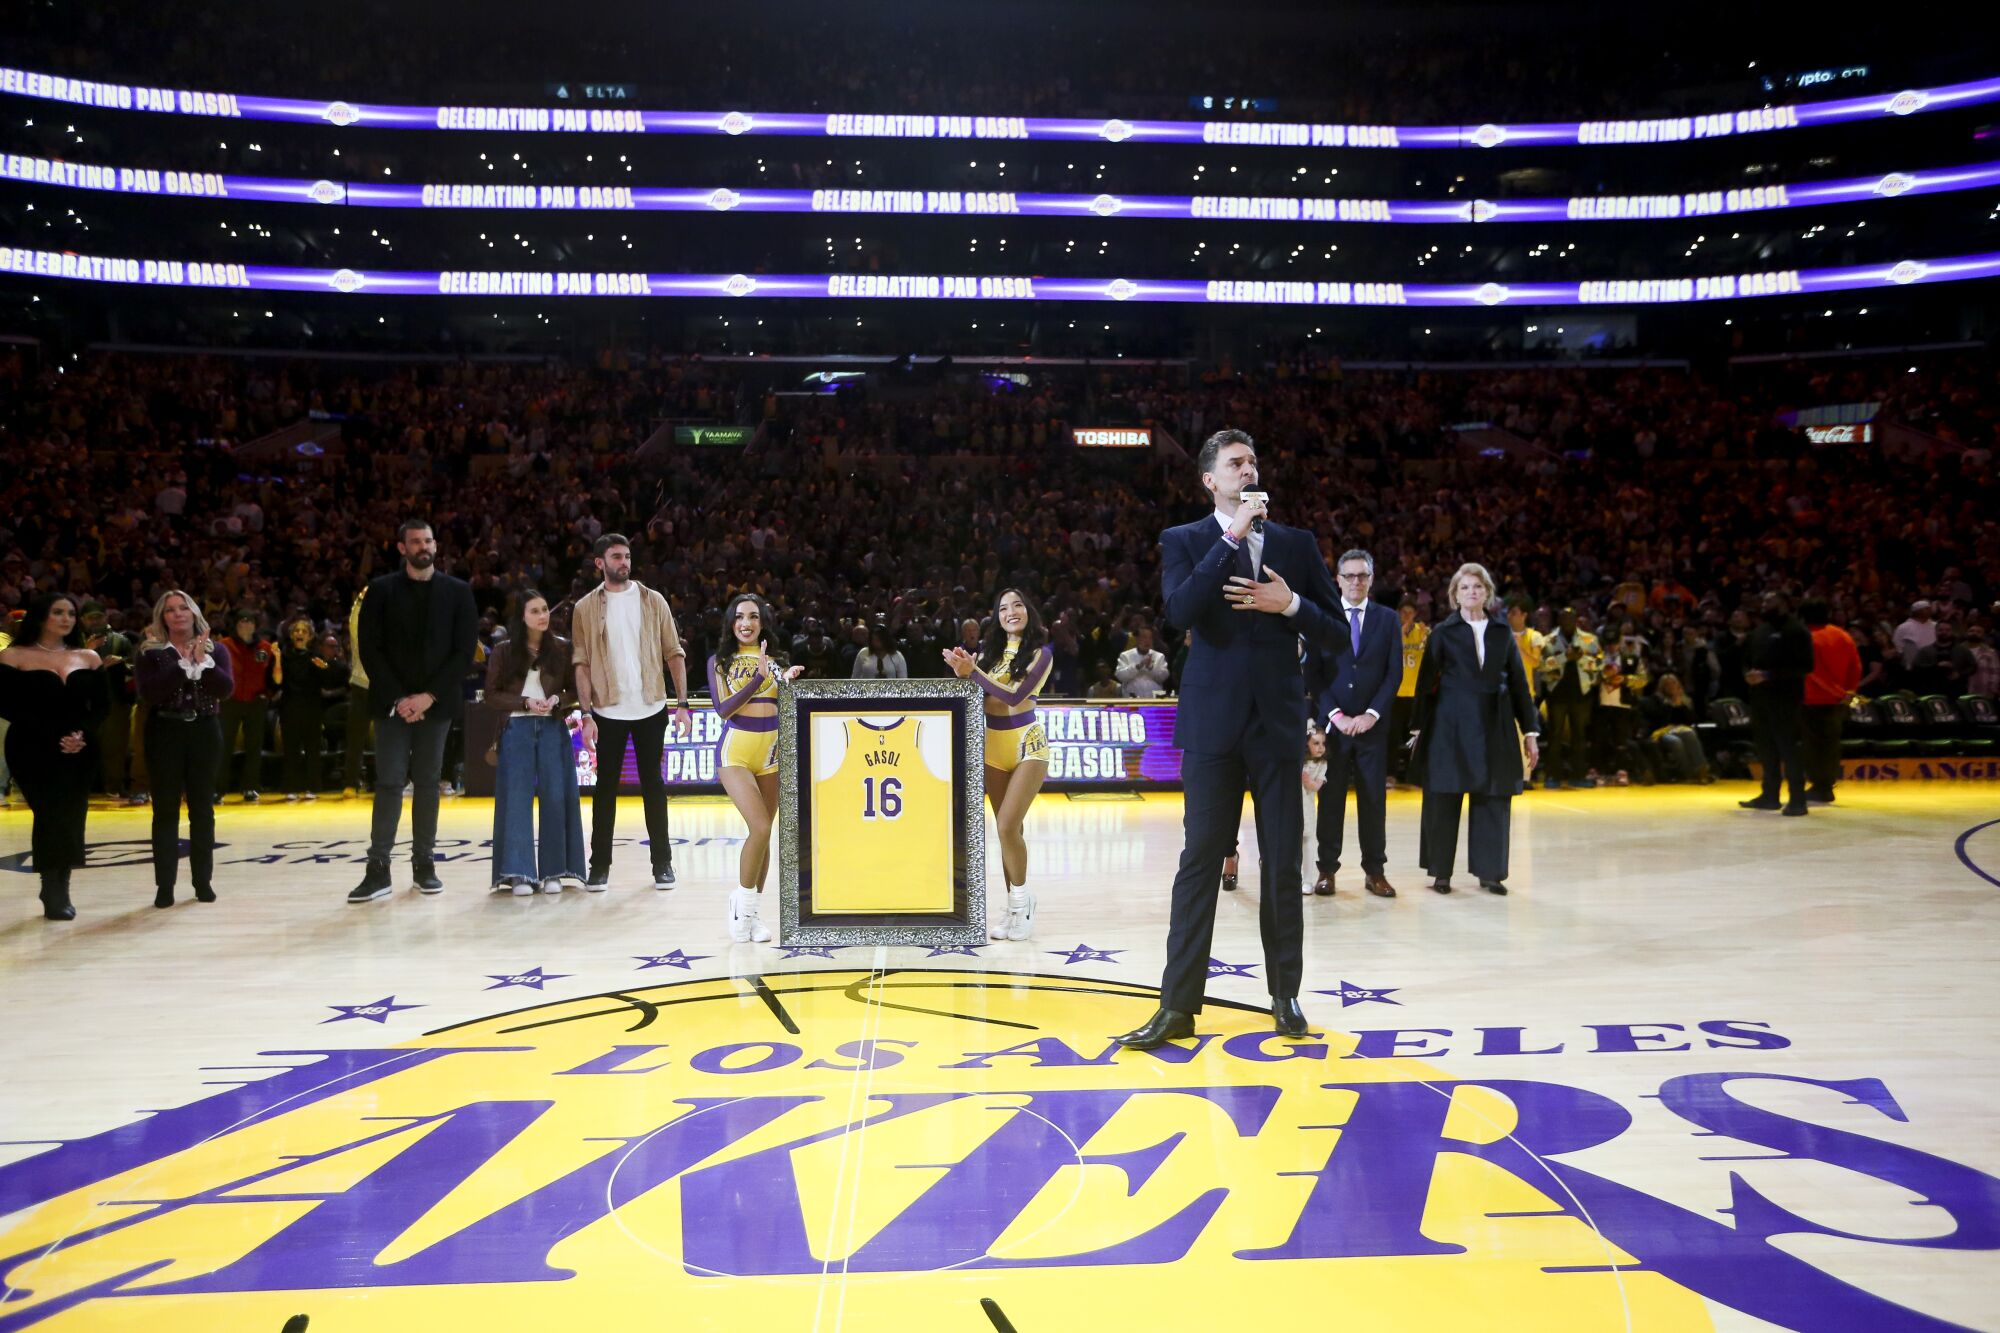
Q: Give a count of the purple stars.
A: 8